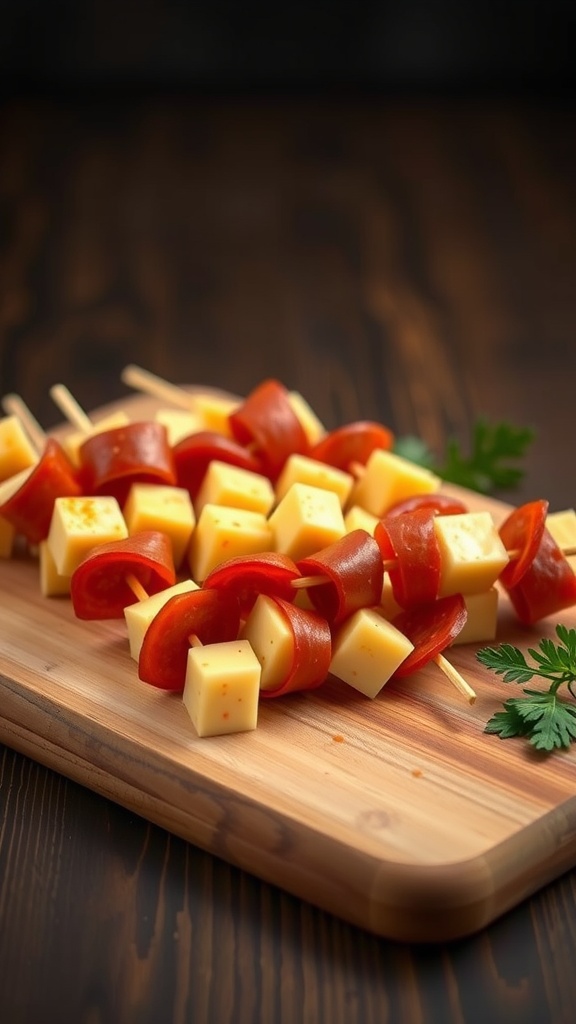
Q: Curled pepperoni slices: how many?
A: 14